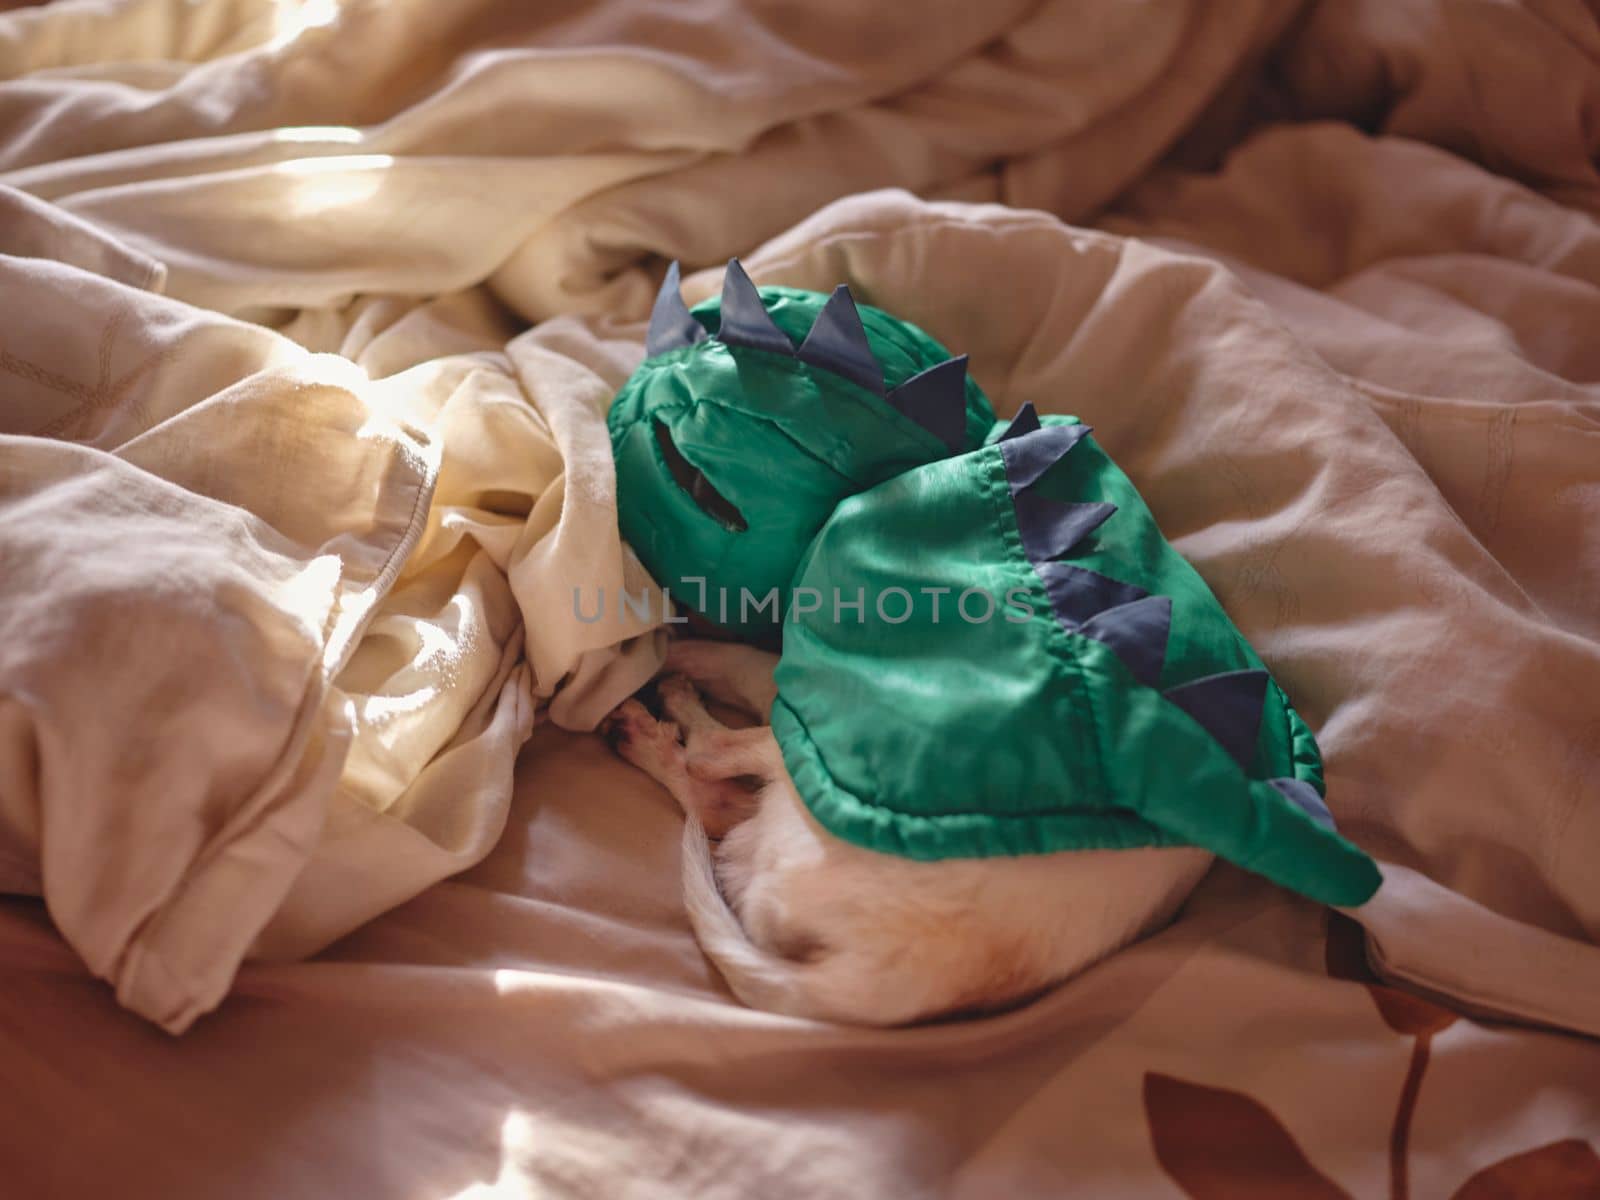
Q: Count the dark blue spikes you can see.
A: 11